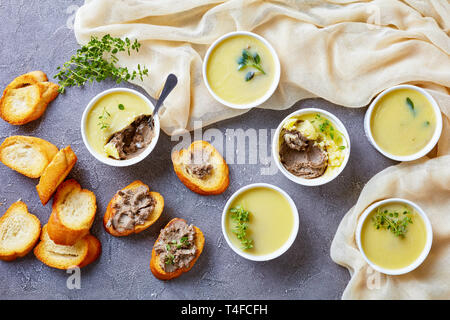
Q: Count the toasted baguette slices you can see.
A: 9